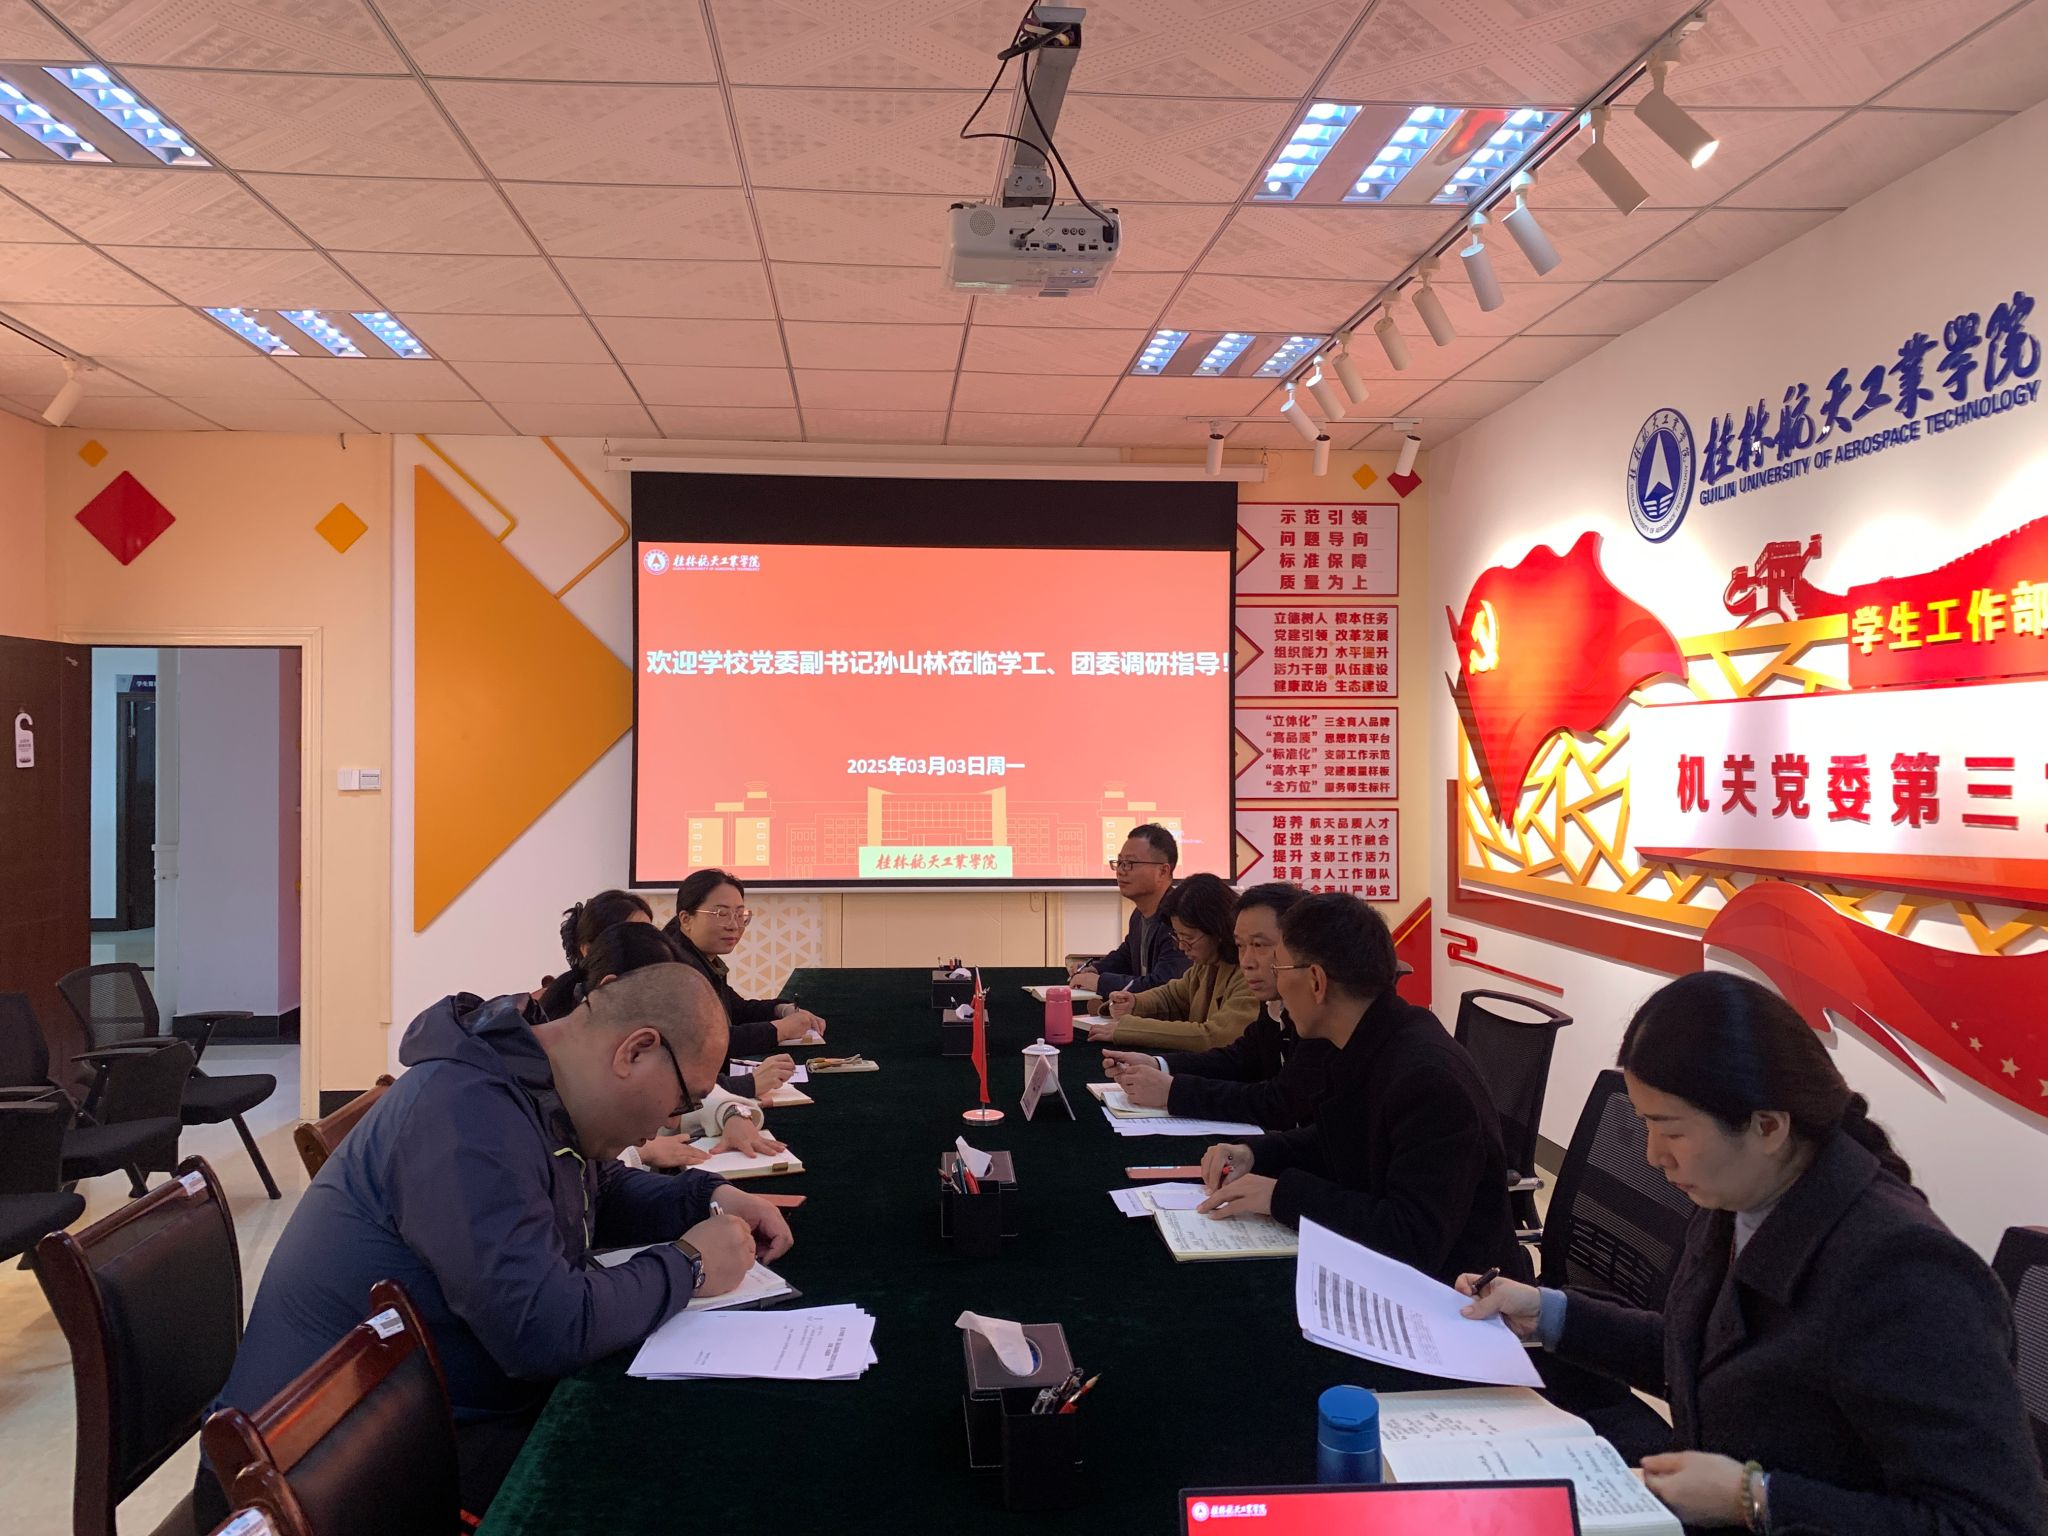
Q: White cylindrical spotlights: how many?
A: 13